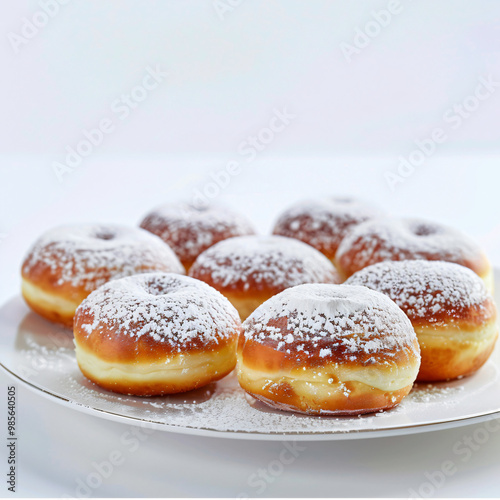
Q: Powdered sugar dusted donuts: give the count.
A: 8